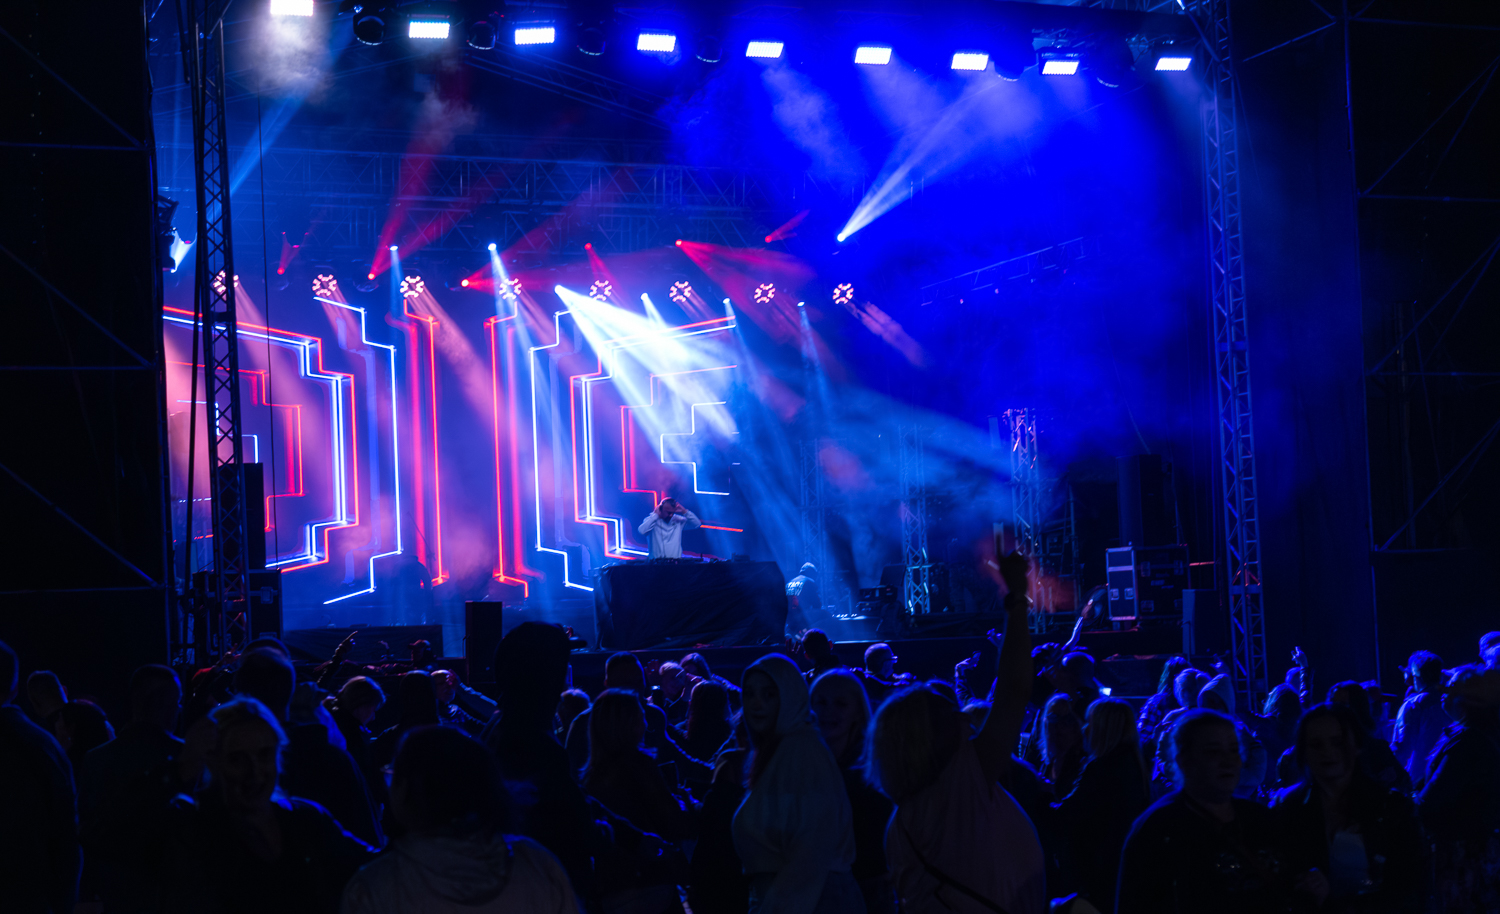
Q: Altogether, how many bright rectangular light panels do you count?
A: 9